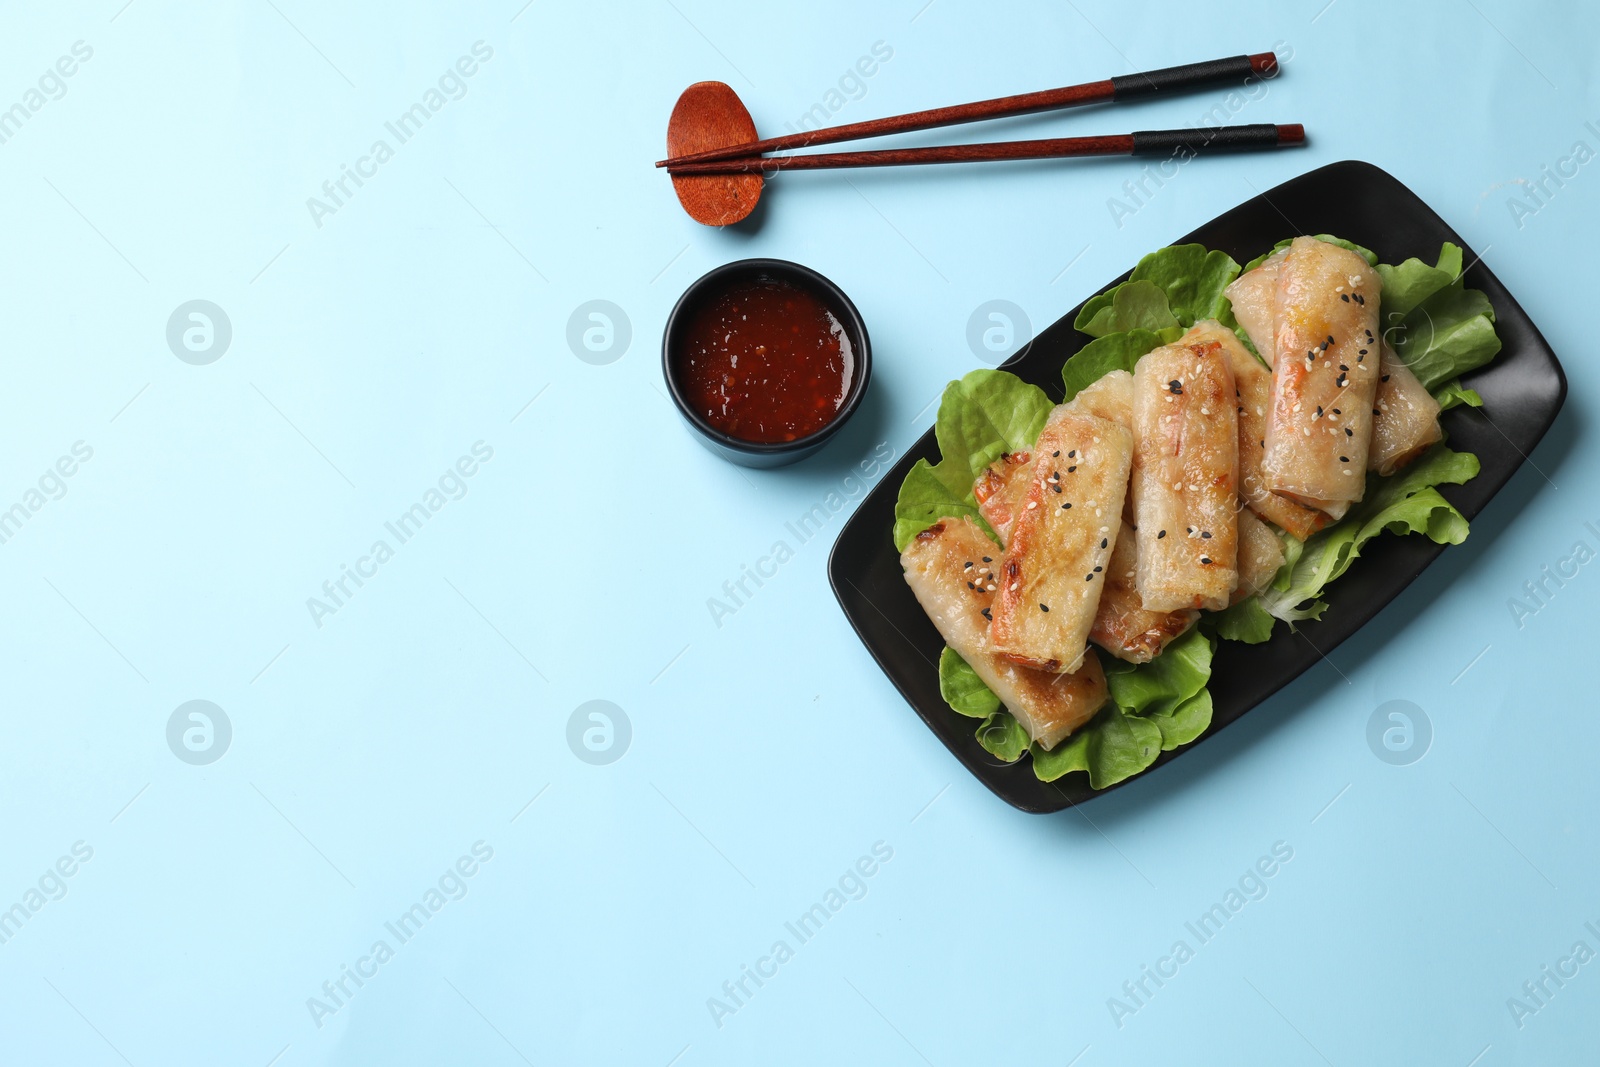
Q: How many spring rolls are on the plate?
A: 8